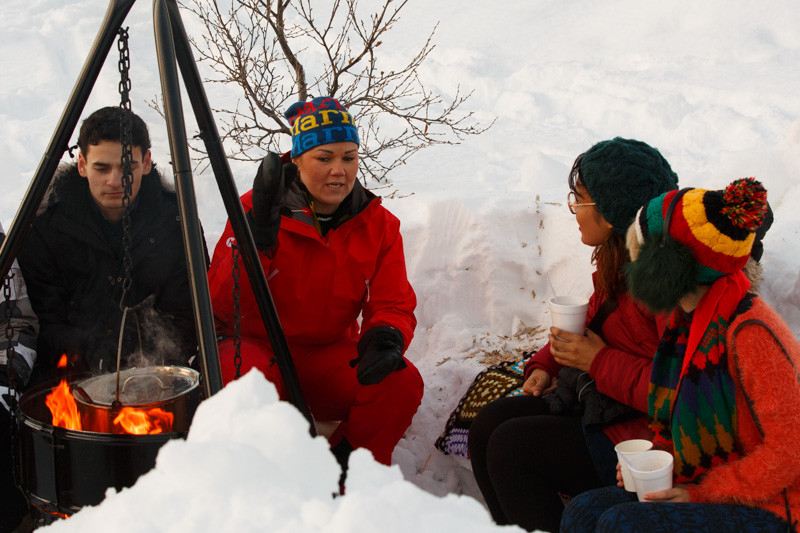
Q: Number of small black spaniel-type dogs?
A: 0